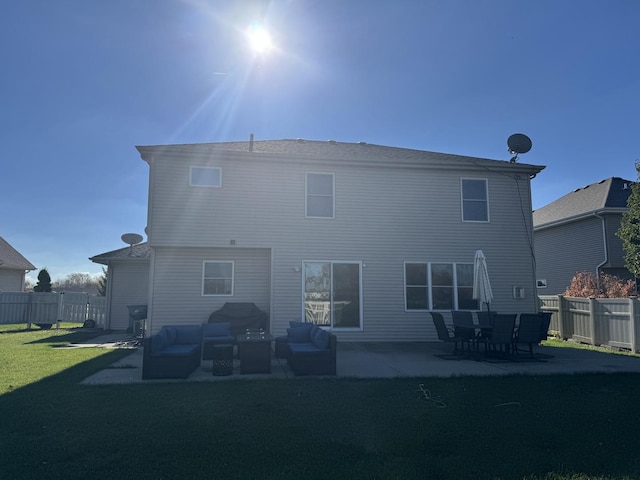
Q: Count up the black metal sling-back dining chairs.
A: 6